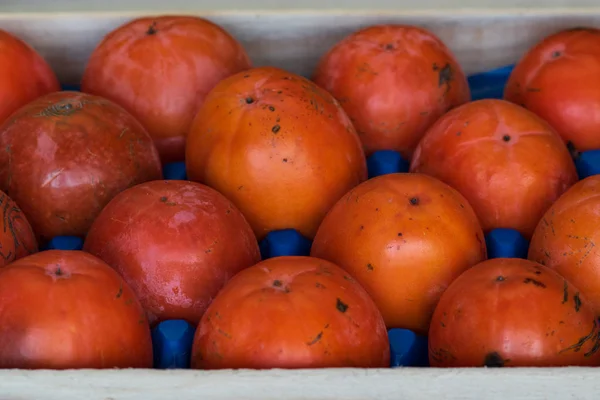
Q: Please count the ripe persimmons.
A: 14